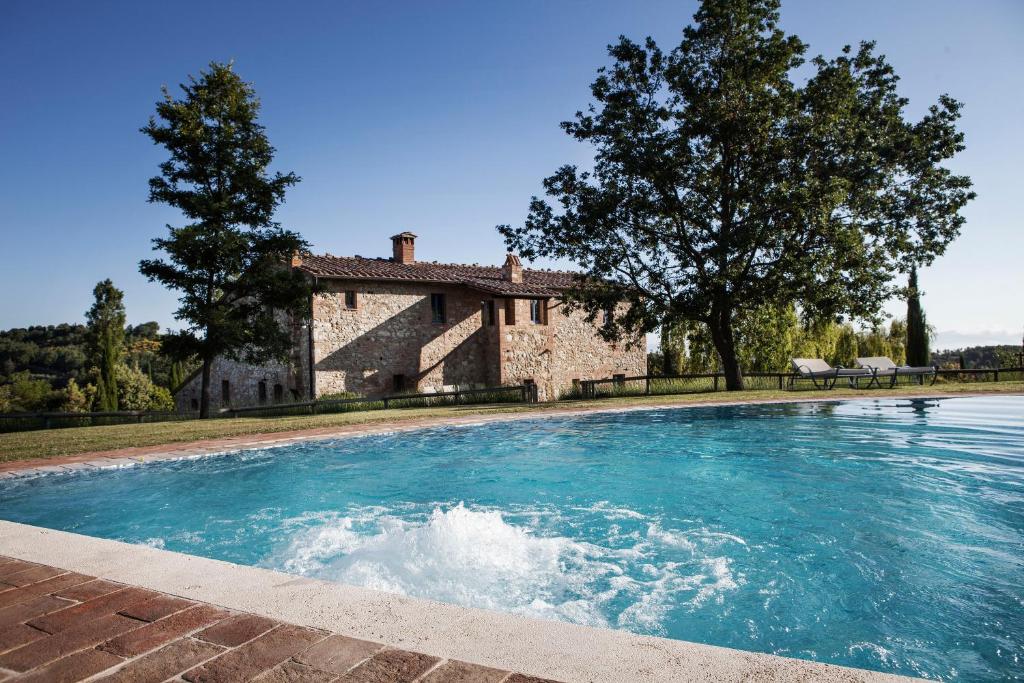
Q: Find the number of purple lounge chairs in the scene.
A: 0